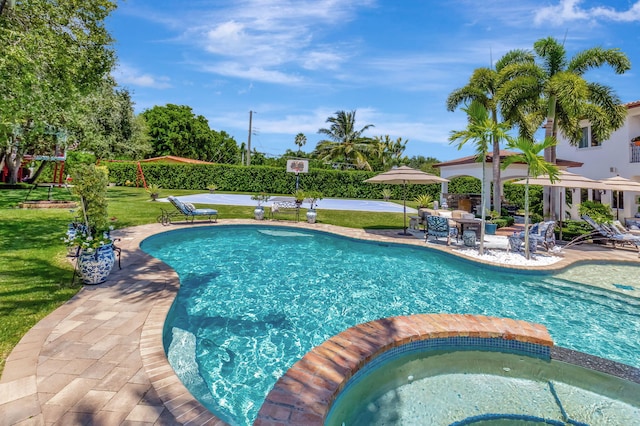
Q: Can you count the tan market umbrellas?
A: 3